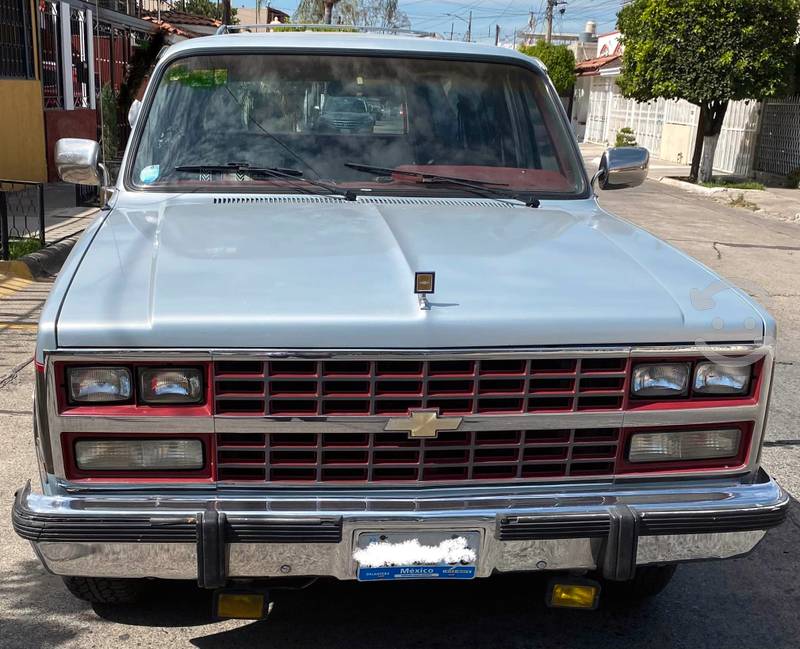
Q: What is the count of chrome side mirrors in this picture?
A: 2